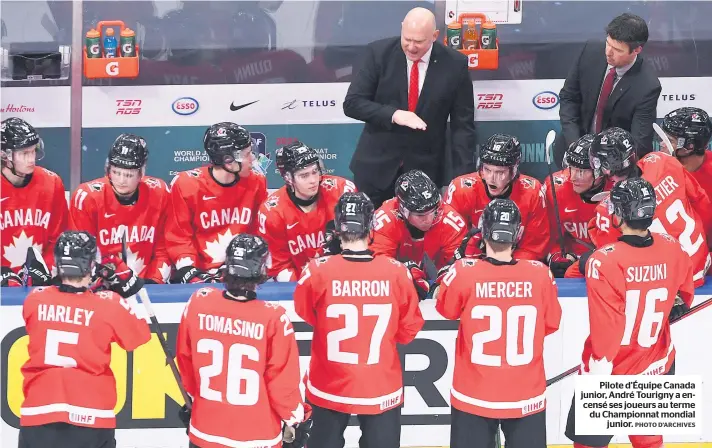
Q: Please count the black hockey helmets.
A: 14